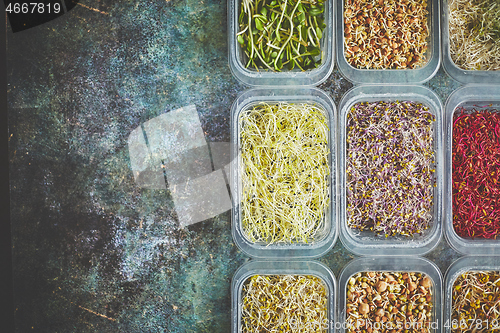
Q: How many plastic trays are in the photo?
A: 9